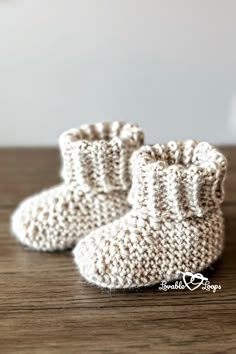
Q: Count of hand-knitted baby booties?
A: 2